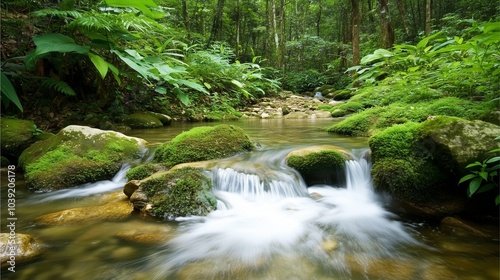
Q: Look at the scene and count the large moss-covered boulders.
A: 5